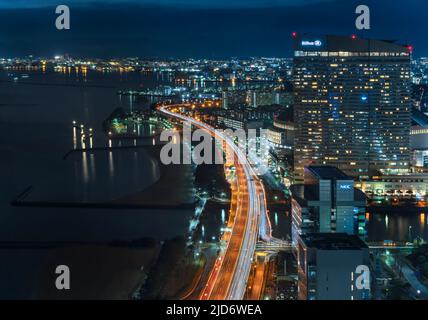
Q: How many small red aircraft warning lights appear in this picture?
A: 3